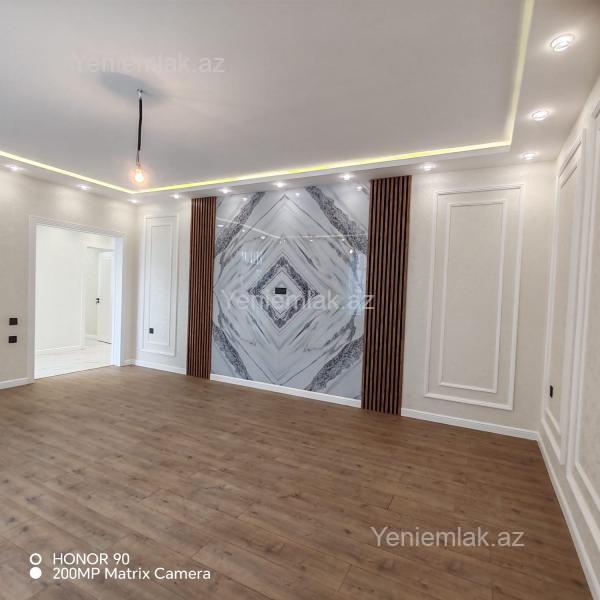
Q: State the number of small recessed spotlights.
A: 11